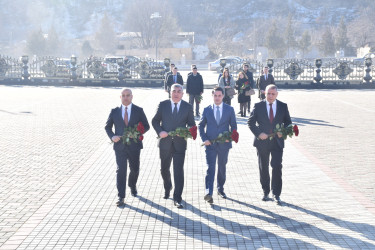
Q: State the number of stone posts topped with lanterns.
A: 8